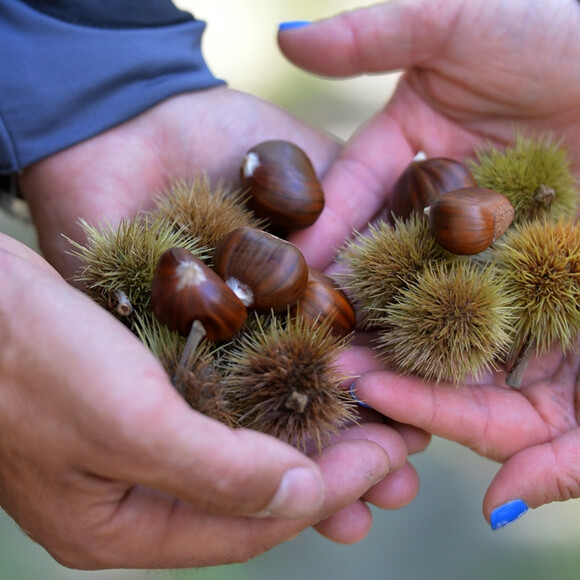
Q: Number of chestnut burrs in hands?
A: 8